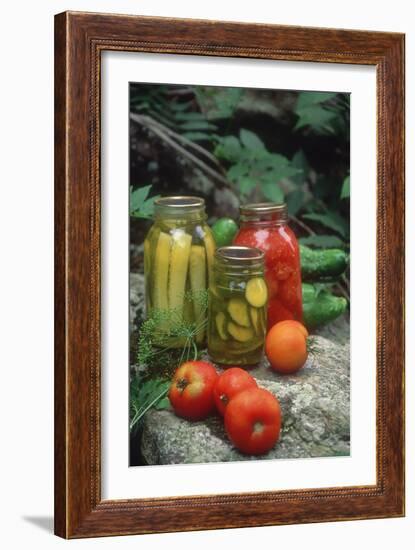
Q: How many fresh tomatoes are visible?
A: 4